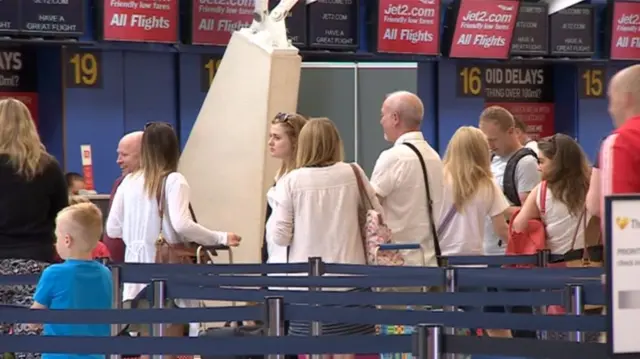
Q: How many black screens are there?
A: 6